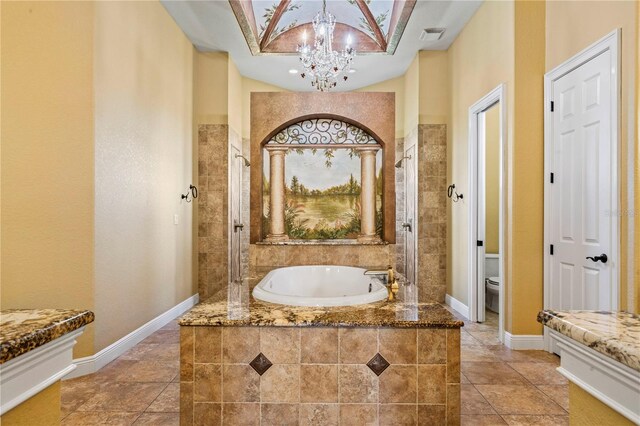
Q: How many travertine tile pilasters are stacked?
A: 2